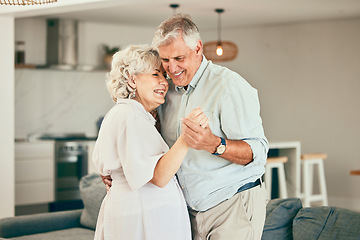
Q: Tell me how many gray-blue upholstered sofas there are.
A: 1